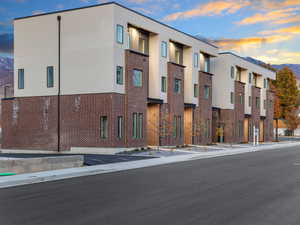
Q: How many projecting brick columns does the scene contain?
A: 6